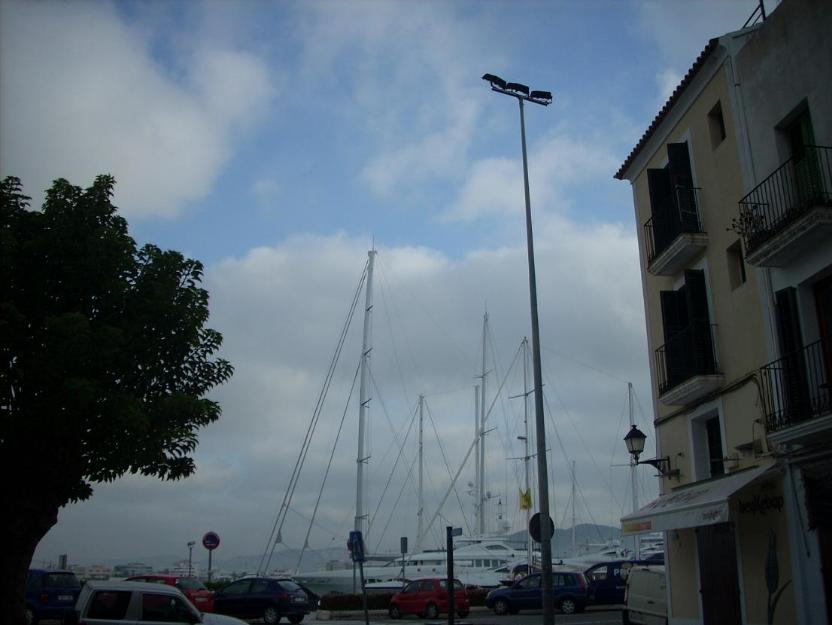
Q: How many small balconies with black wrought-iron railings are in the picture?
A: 4